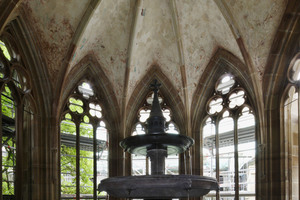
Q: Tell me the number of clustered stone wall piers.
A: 4